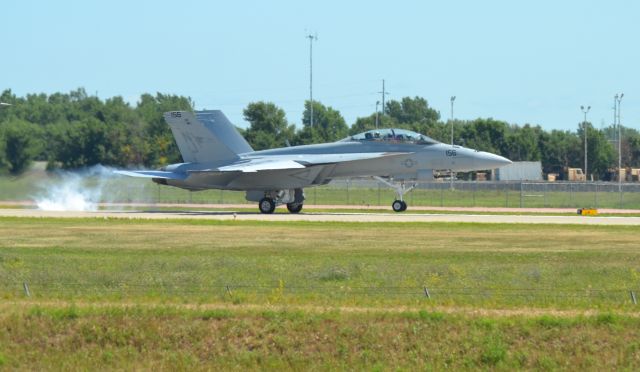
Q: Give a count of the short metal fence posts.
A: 4